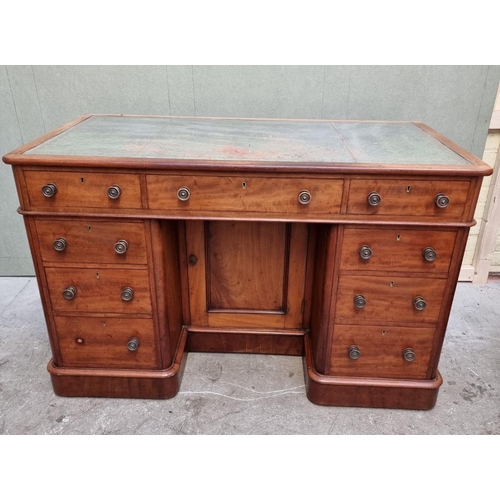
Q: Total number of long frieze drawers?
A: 1